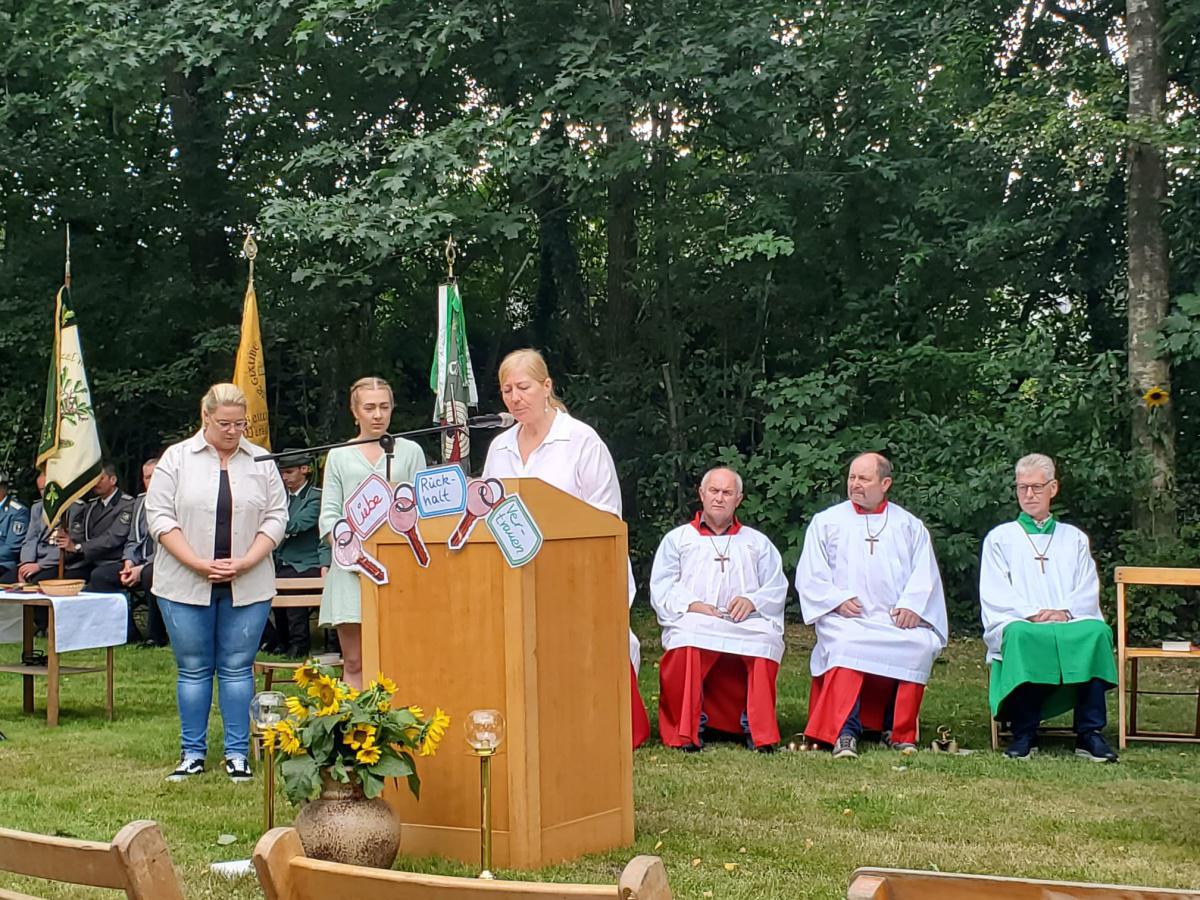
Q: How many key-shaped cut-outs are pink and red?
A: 3